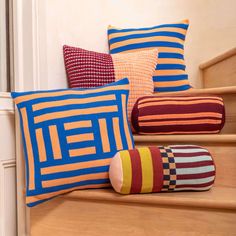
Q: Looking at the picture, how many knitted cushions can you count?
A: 5